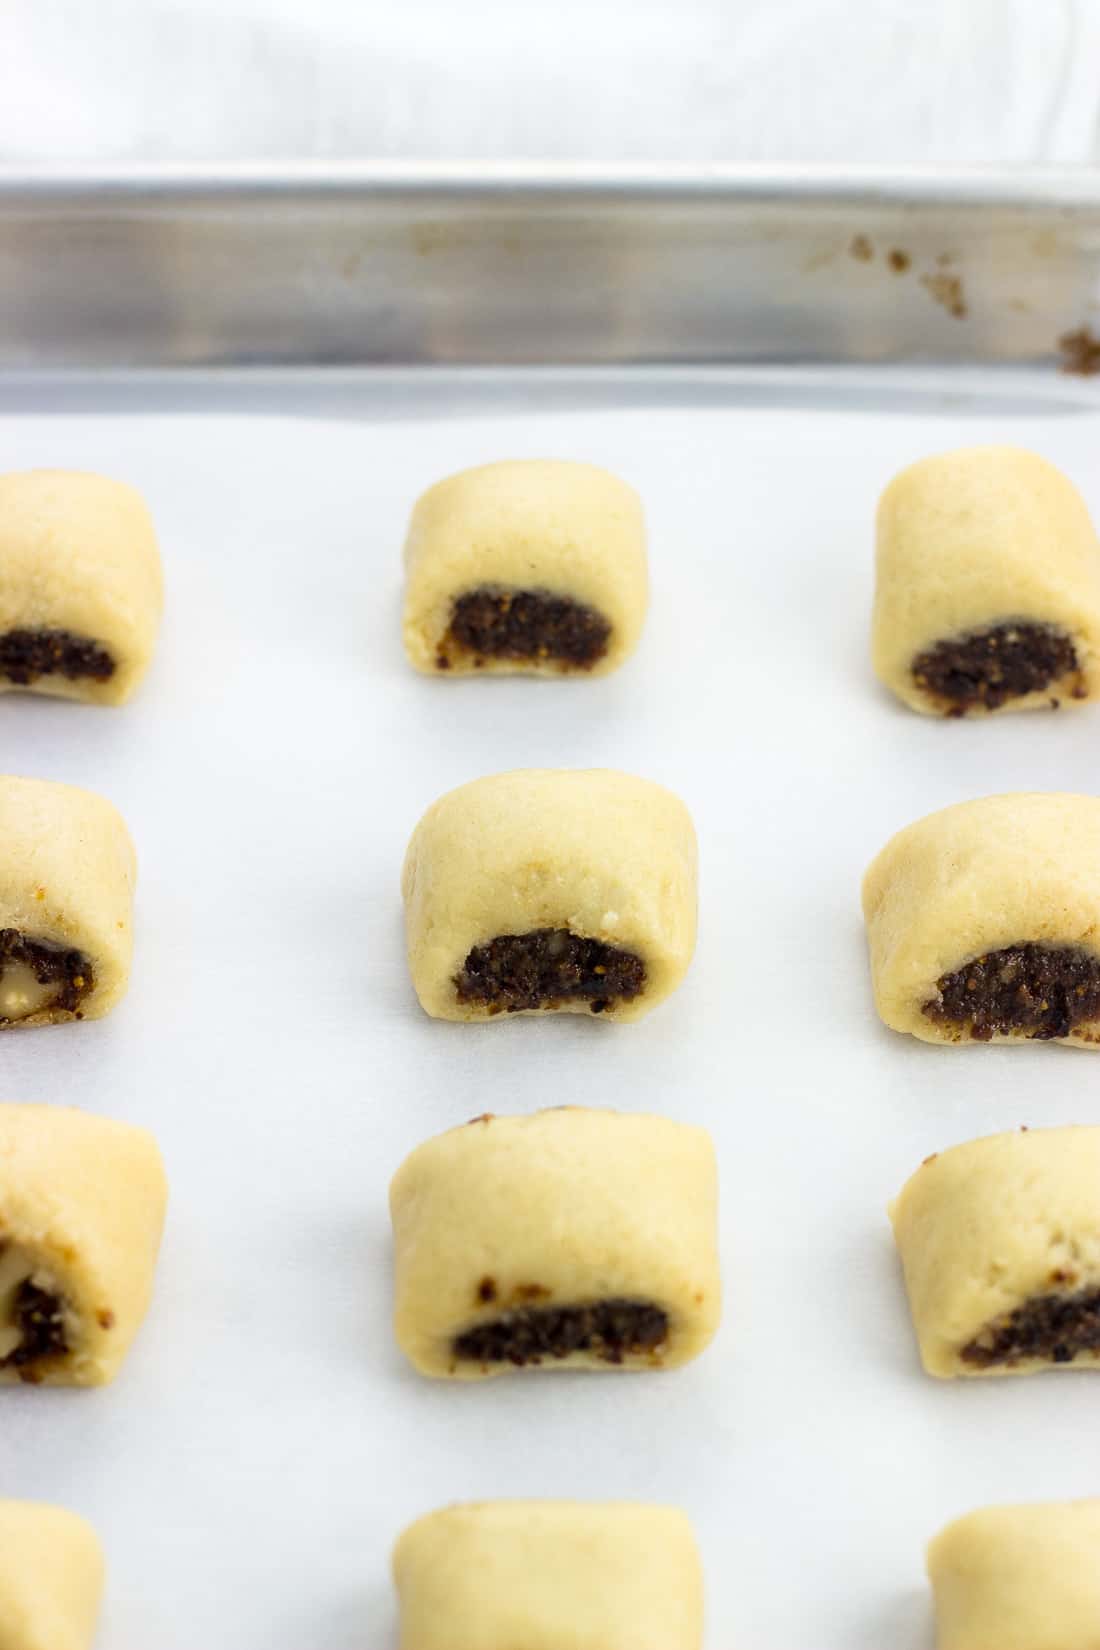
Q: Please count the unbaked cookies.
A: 12